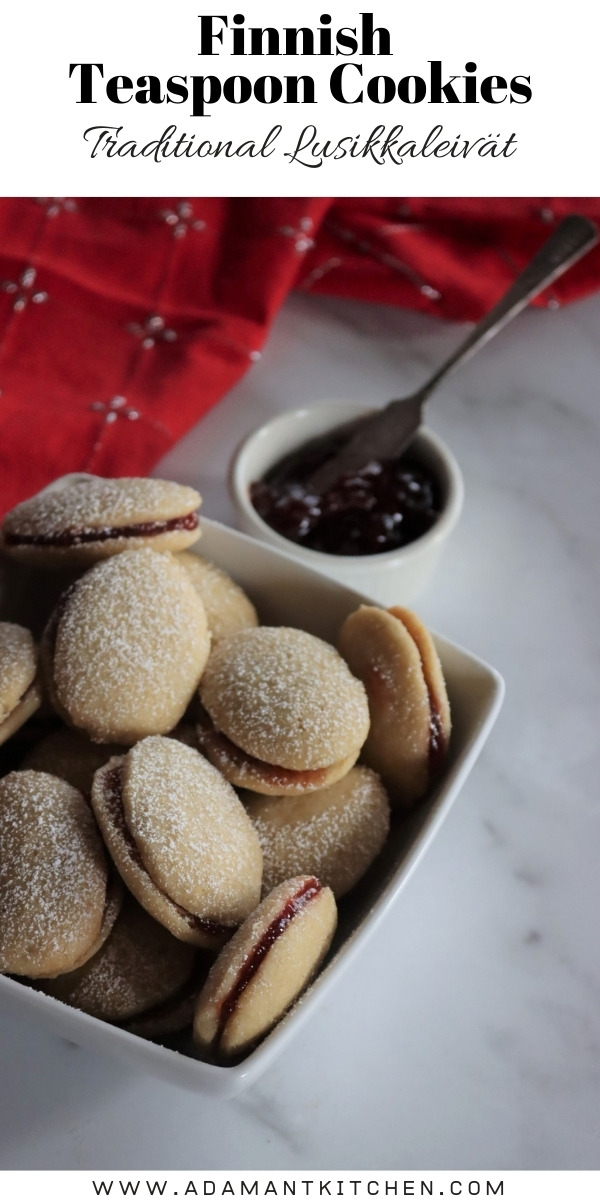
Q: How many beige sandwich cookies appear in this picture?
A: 12